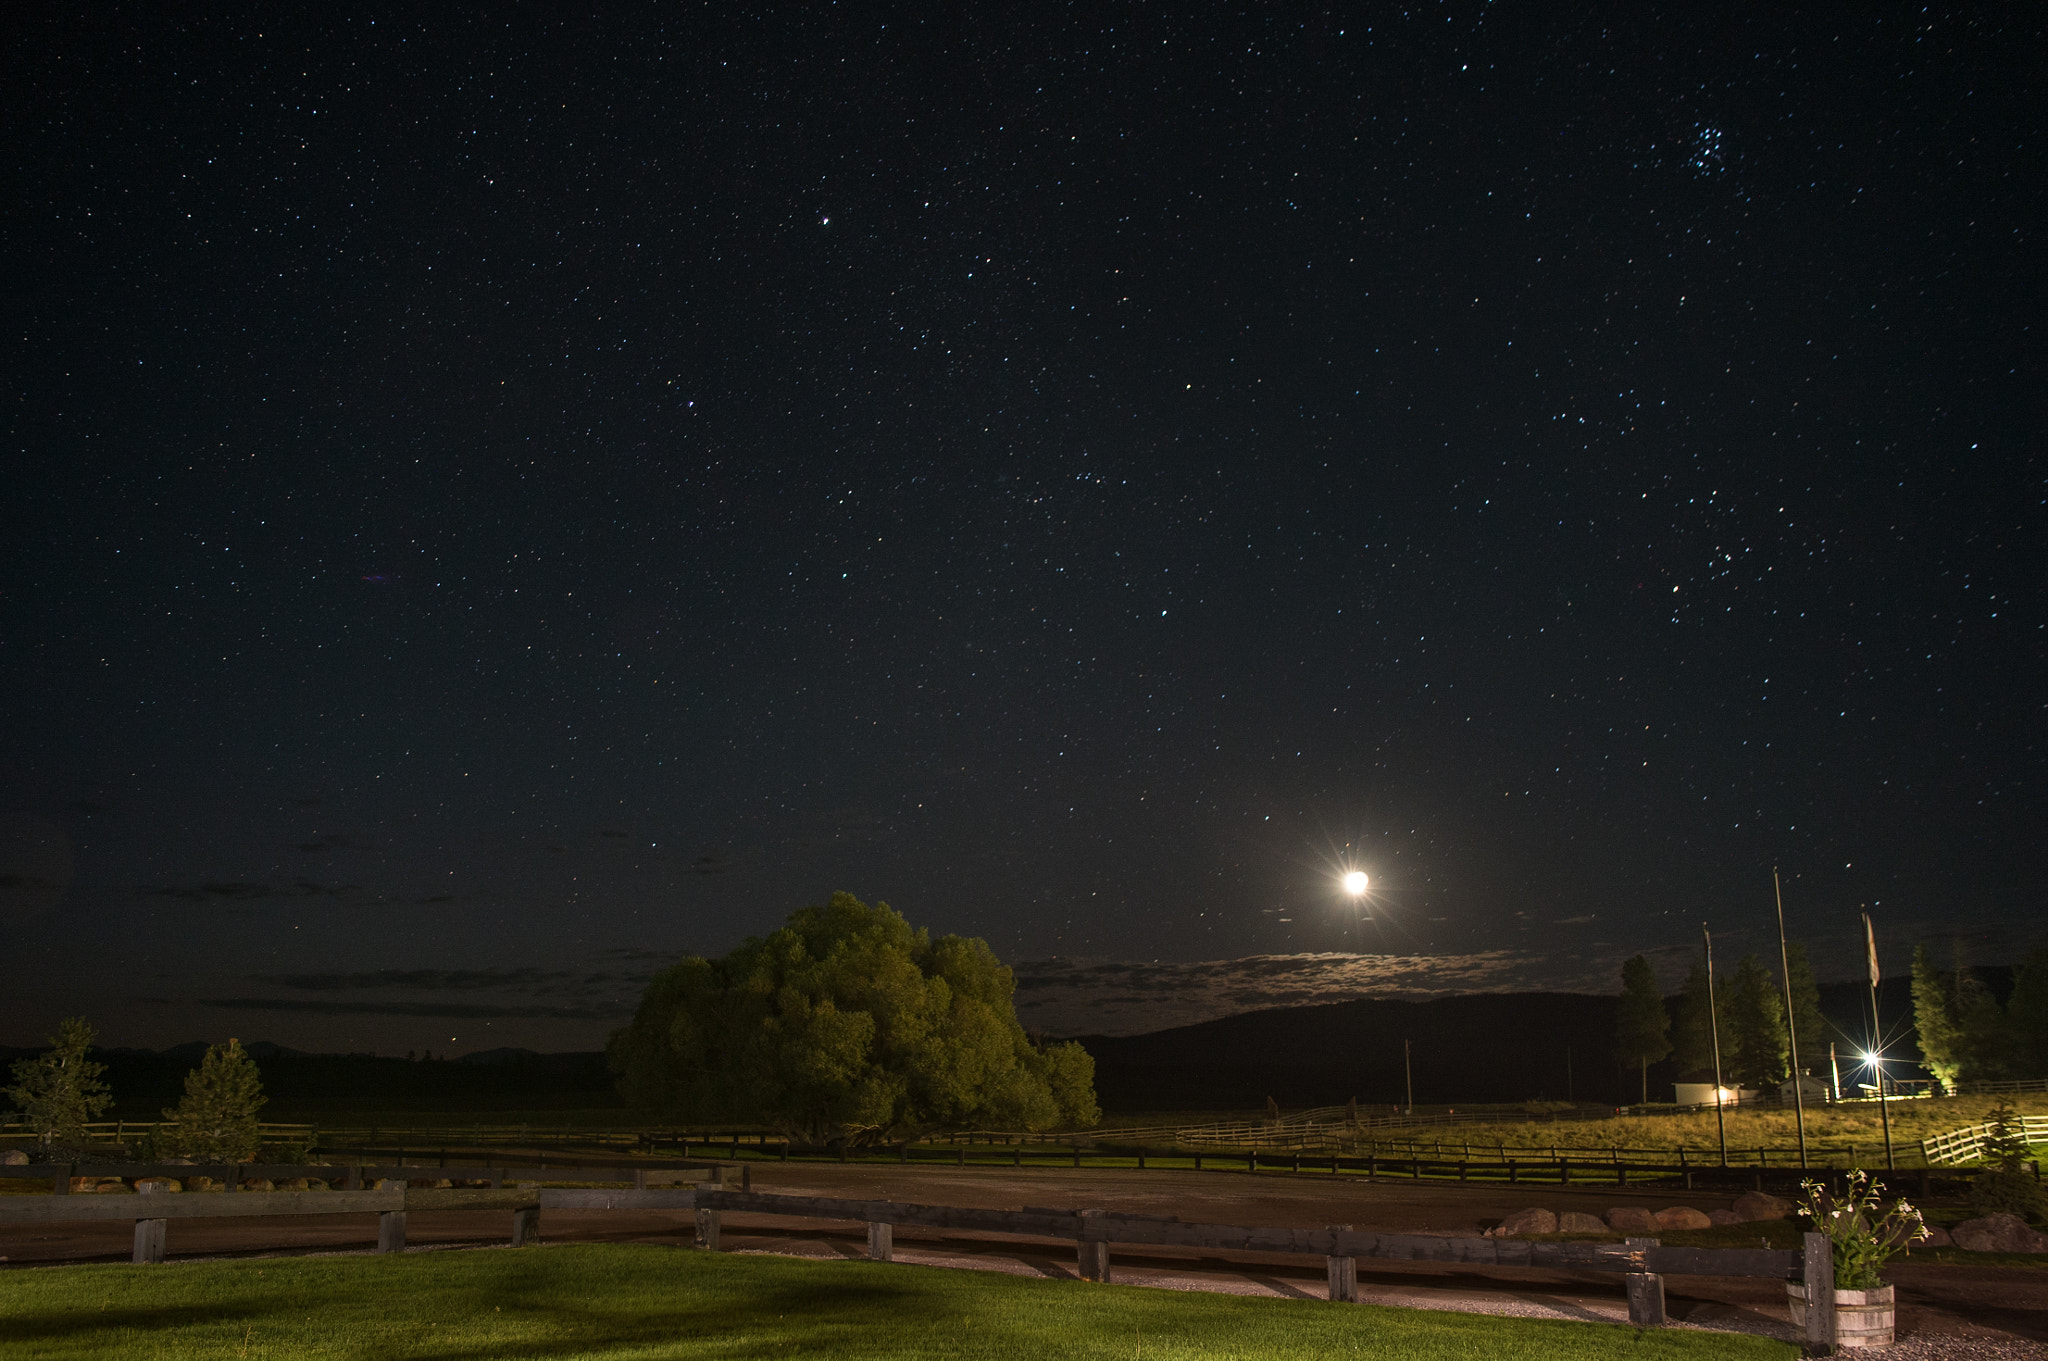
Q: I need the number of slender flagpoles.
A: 3